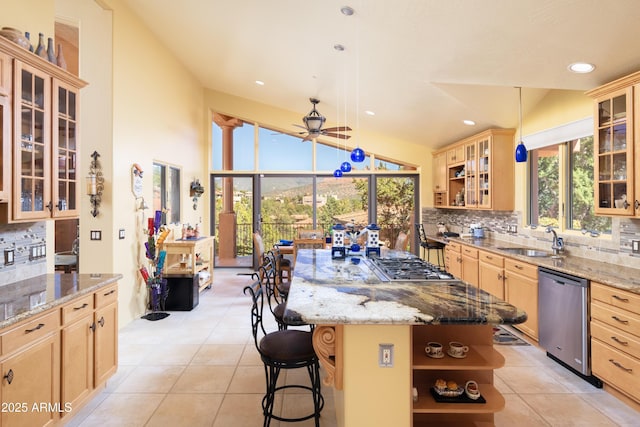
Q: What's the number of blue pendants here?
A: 4